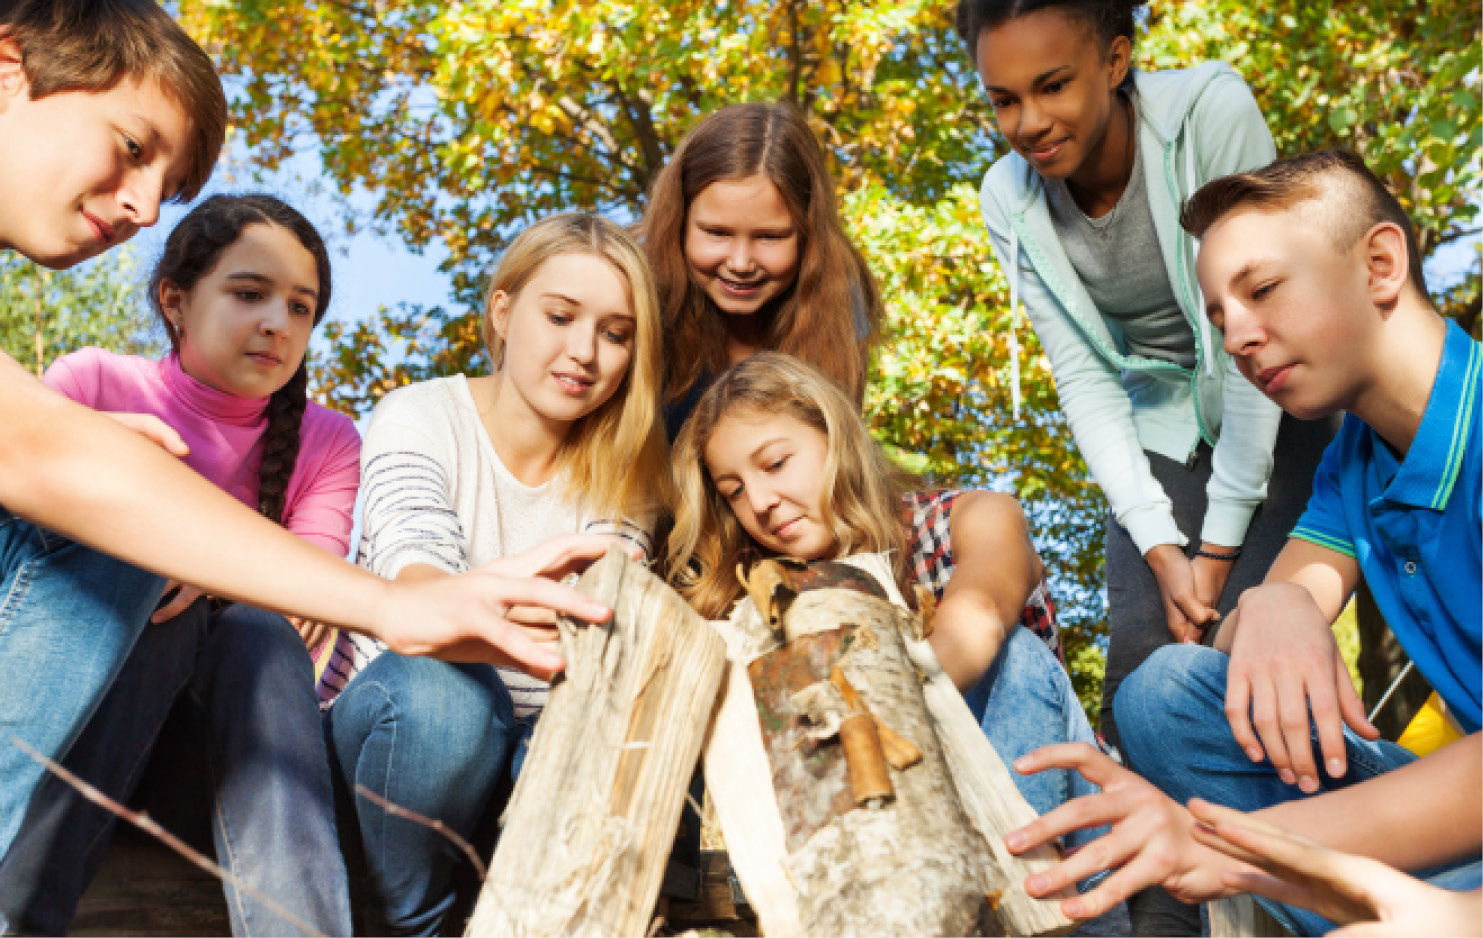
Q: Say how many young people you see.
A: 7